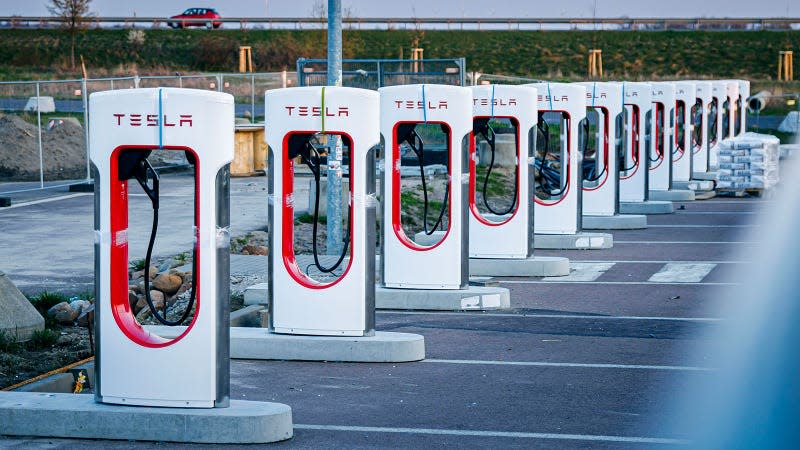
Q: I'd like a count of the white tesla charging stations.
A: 13